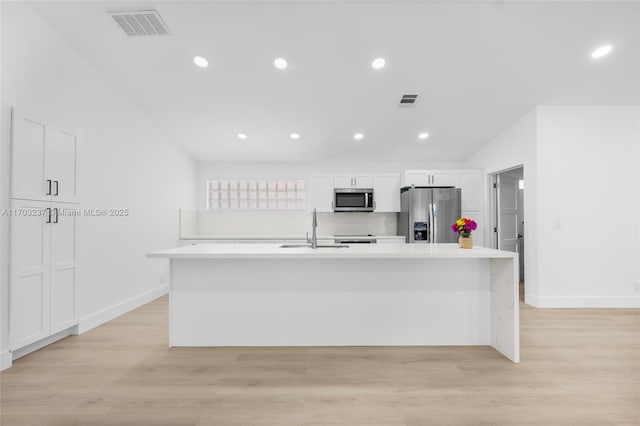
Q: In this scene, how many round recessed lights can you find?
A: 8